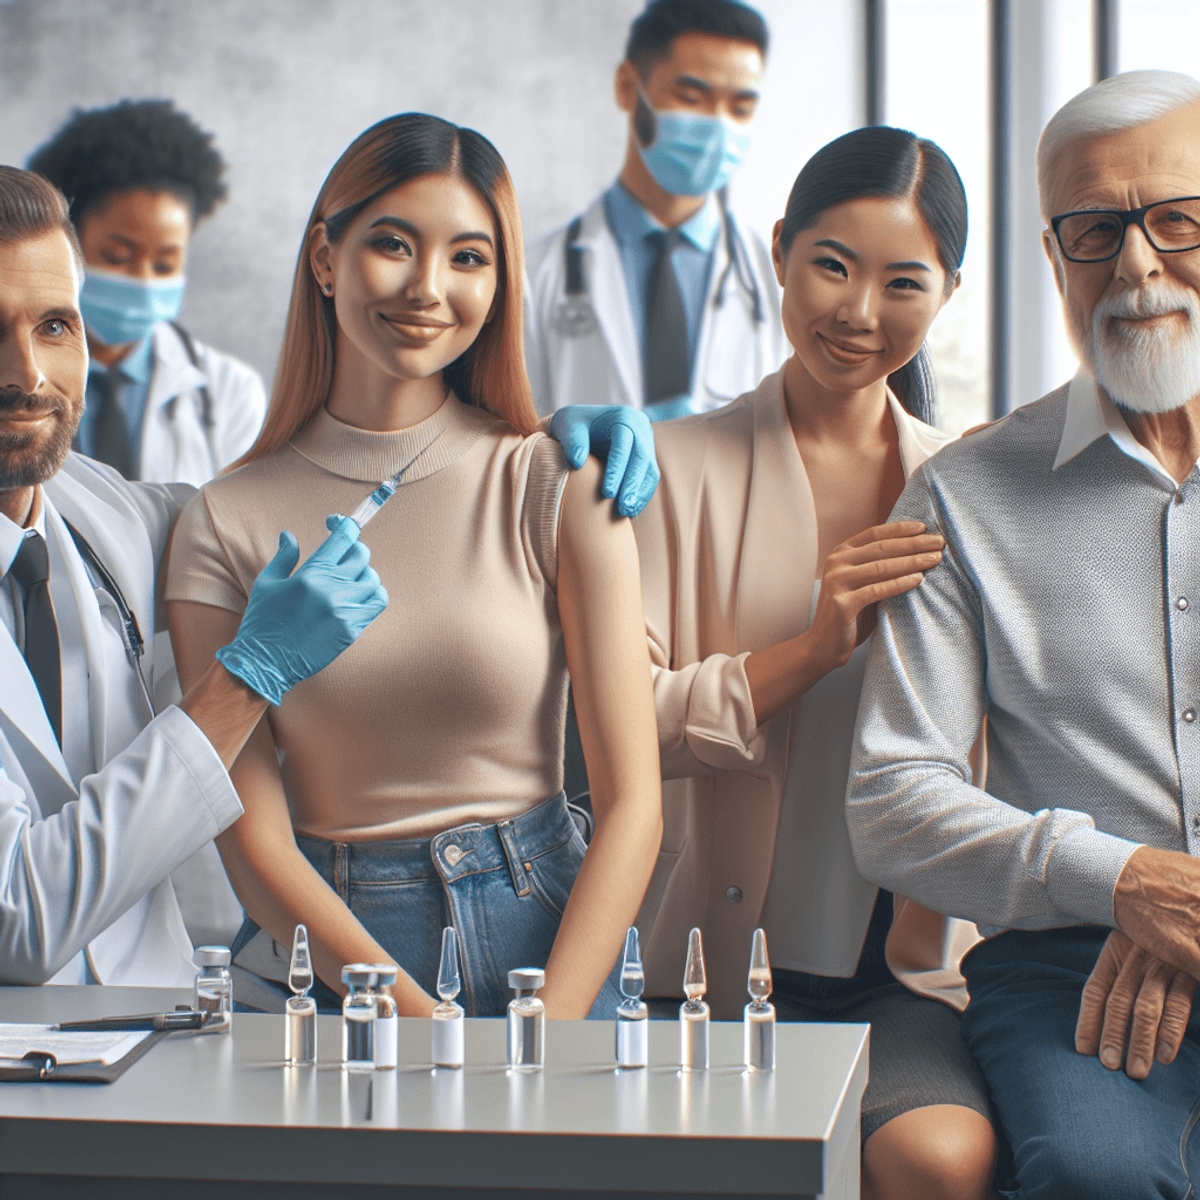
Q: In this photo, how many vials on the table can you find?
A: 9